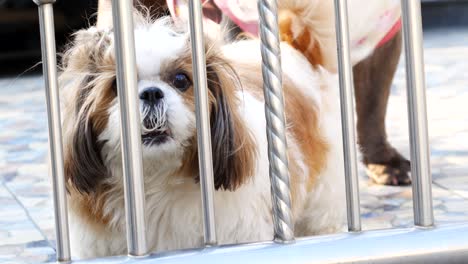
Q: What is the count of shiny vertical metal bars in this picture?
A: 6